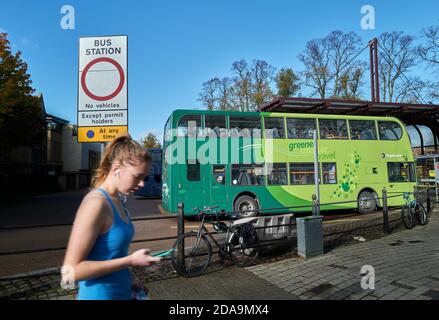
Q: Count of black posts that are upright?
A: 4